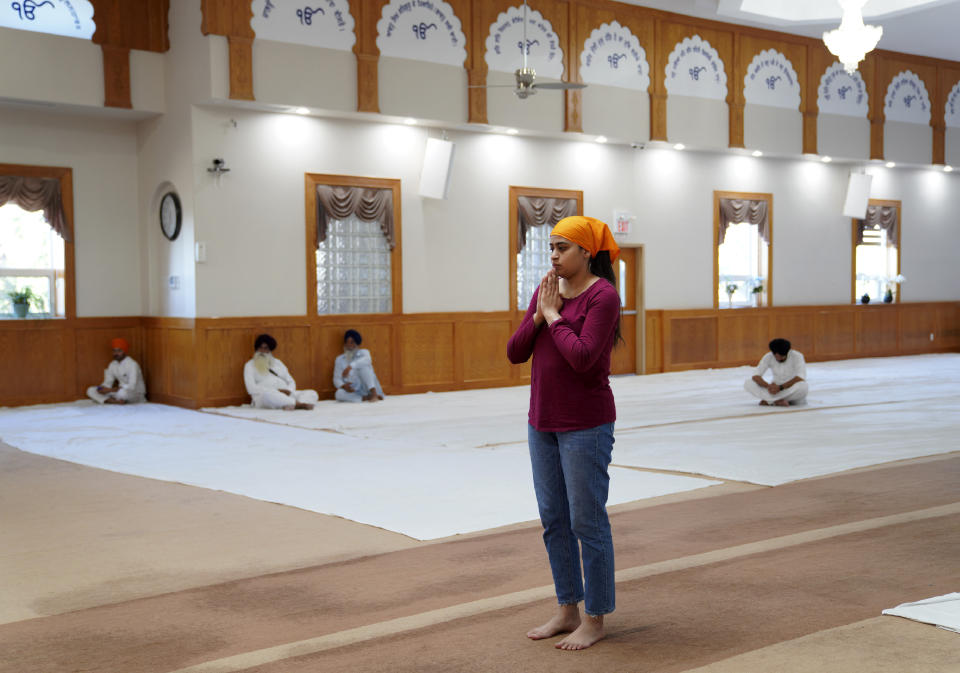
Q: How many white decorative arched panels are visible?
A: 10